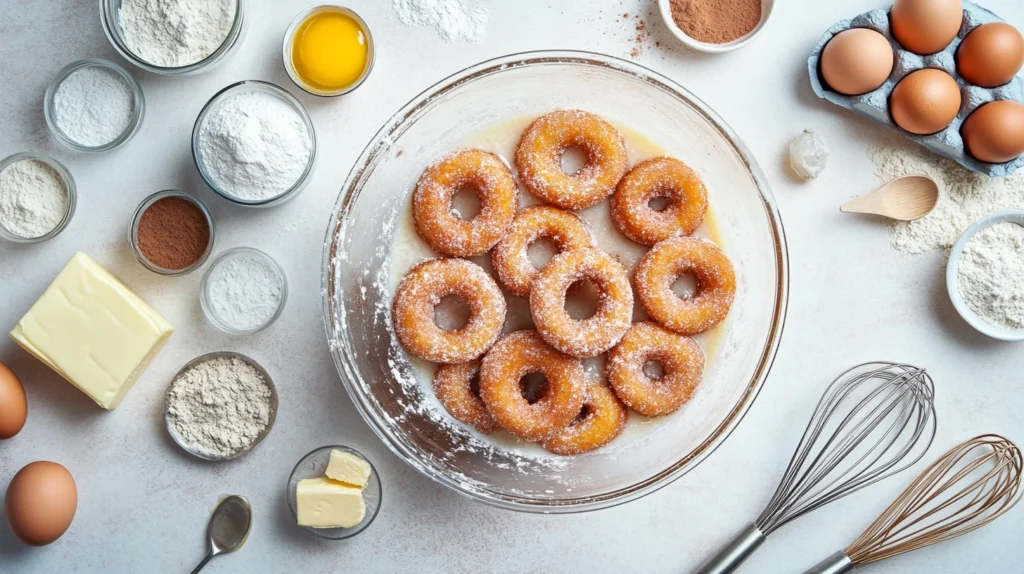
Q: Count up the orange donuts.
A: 11